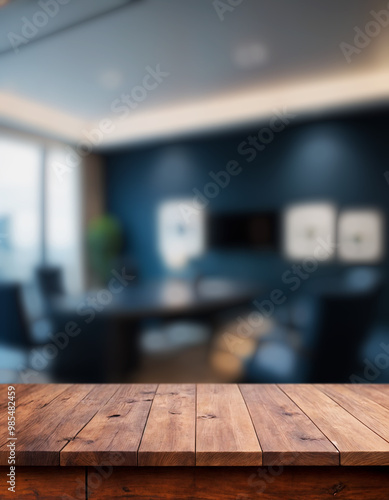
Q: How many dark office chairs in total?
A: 3